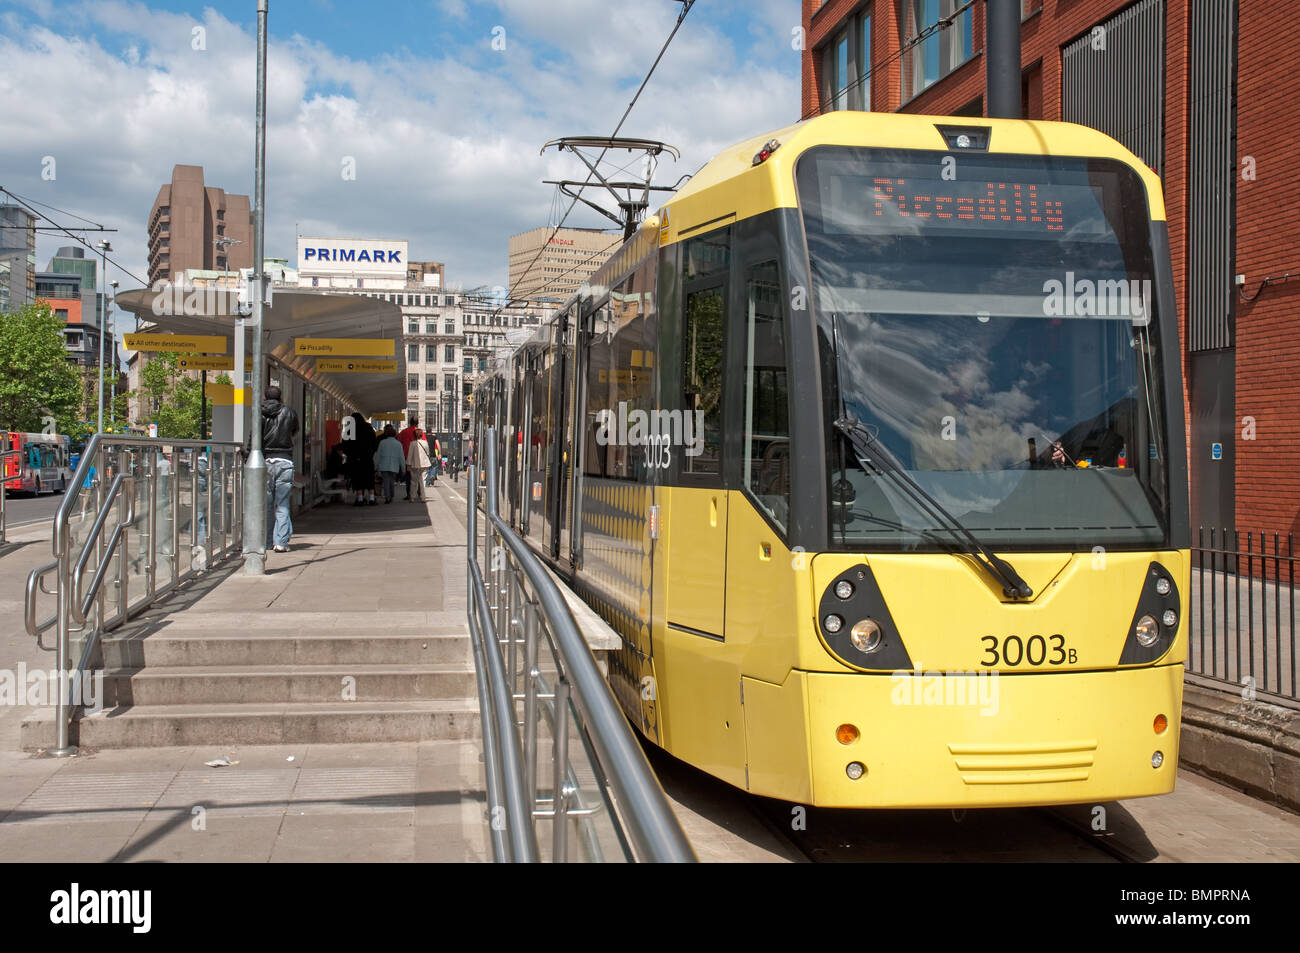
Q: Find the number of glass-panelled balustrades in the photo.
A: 2